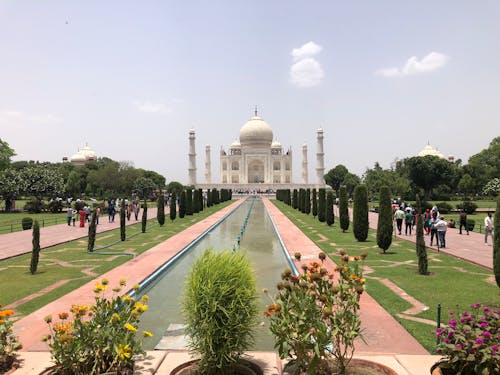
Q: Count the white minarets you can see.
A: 4